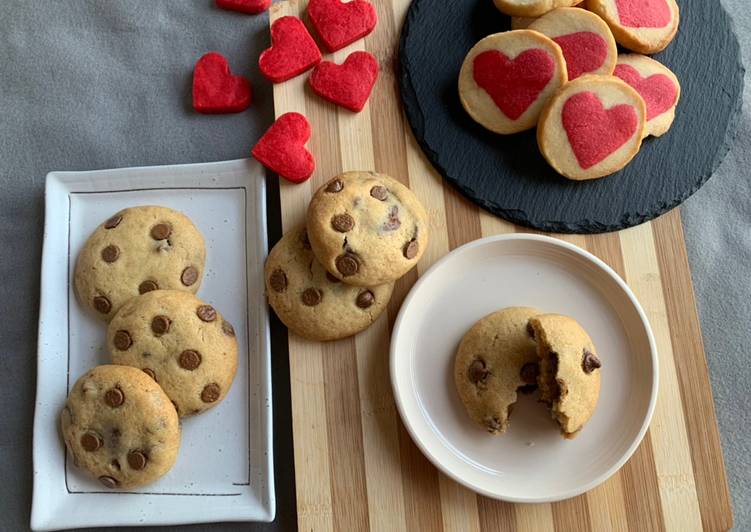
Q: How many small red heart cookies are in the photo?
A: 6